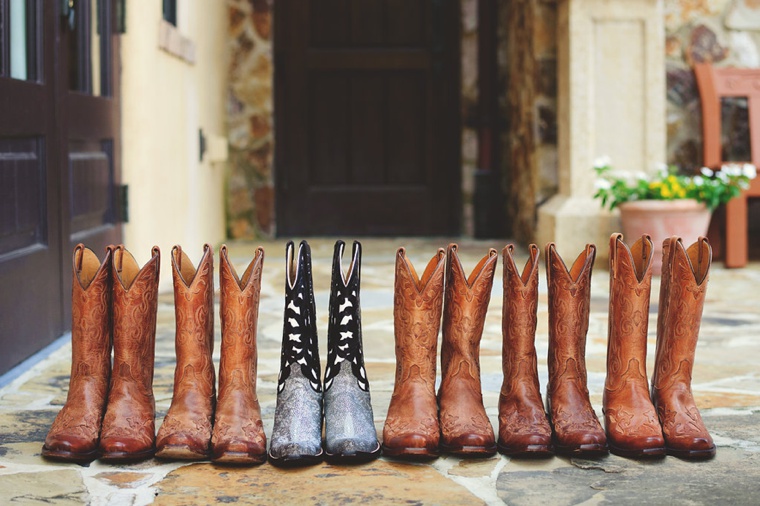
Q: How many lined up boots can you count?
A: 12